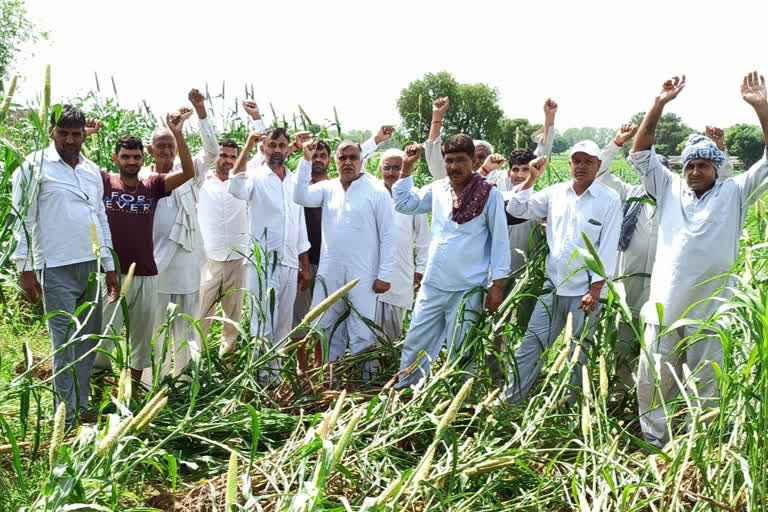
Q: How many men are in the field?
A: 14